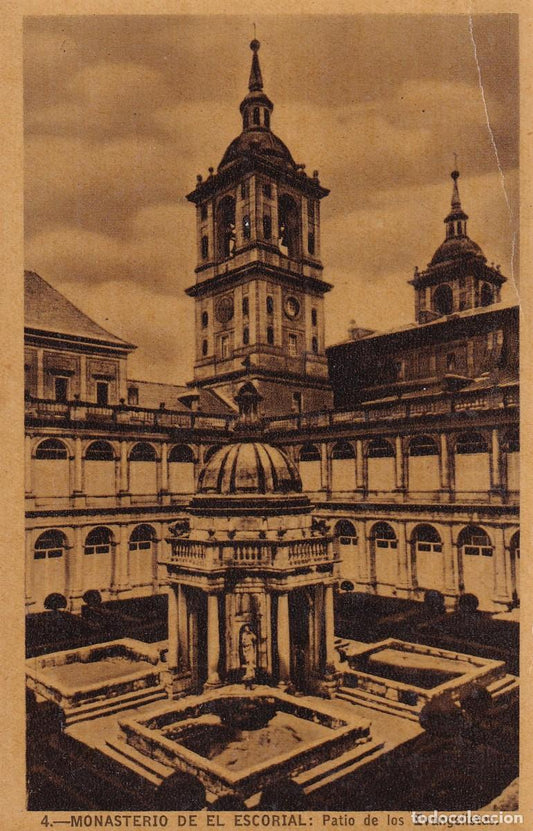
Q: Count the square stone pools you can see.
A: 3